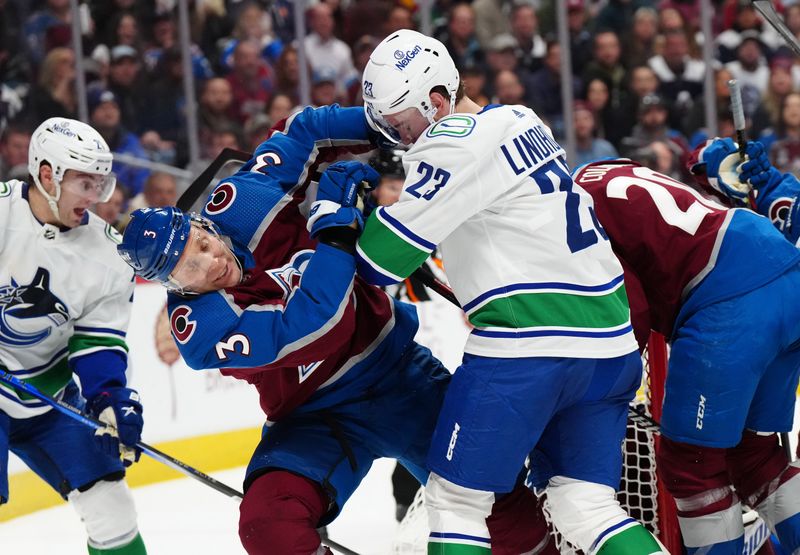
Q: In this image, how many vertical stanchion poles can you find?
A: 6